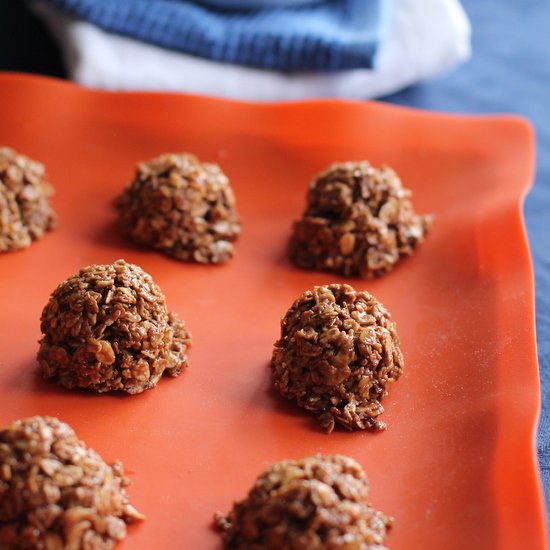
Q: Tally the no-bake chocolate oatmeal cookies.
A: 7